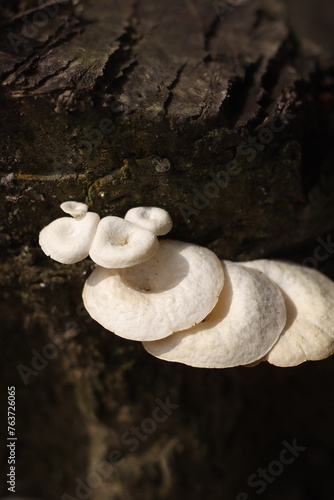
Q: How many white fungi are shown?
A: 7